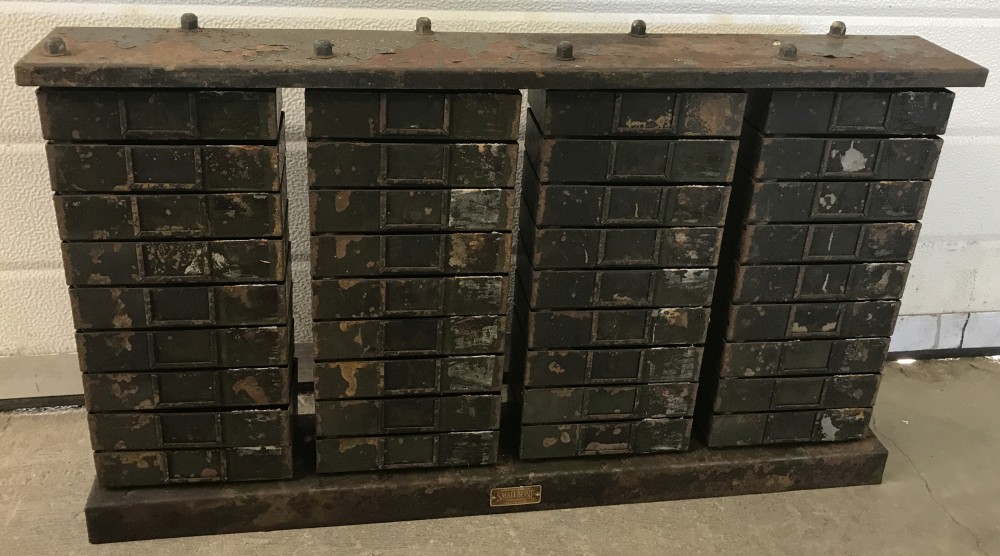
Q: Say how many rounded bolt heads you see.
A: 8